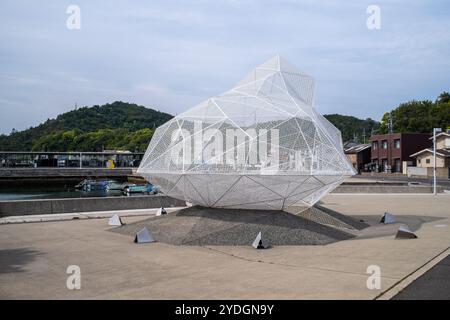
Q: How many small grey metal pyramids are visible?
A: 6